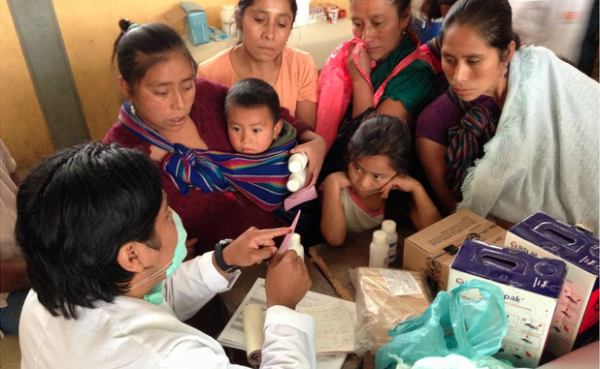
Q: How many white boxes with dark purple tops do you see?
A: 2